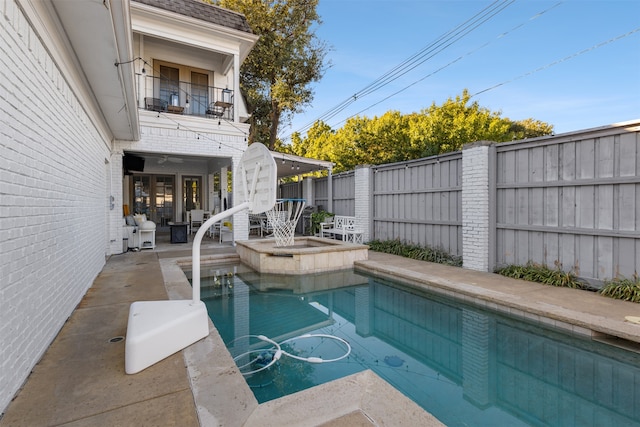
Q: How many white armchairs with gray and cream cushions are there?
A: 1